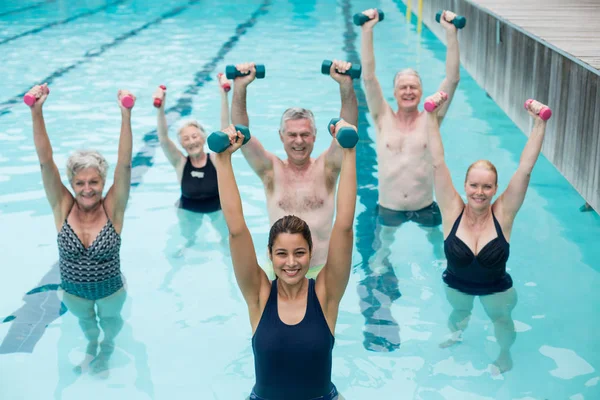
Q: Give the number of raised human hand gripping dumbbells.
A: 12